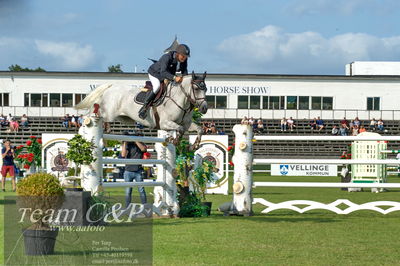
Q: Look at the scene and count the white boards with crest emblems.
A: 2